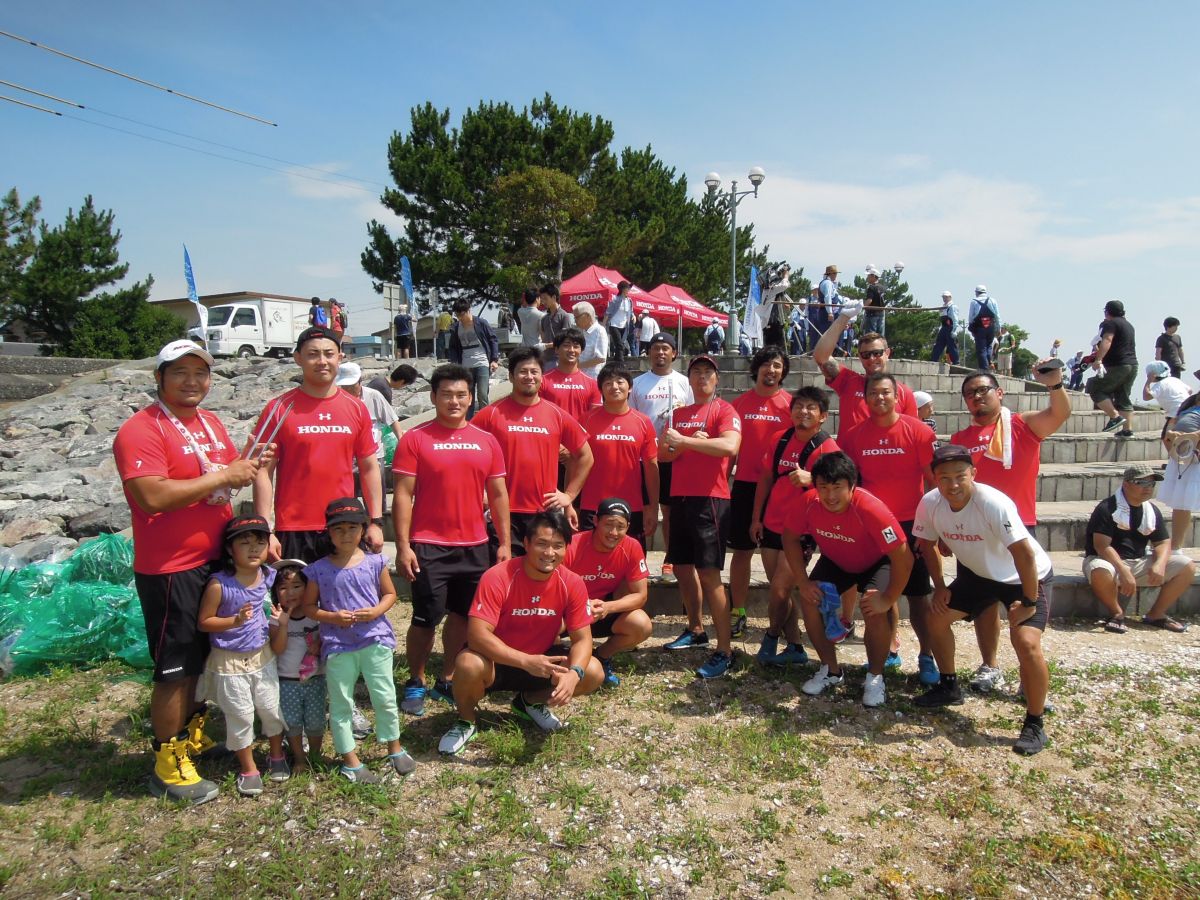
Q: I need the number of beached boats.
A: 0